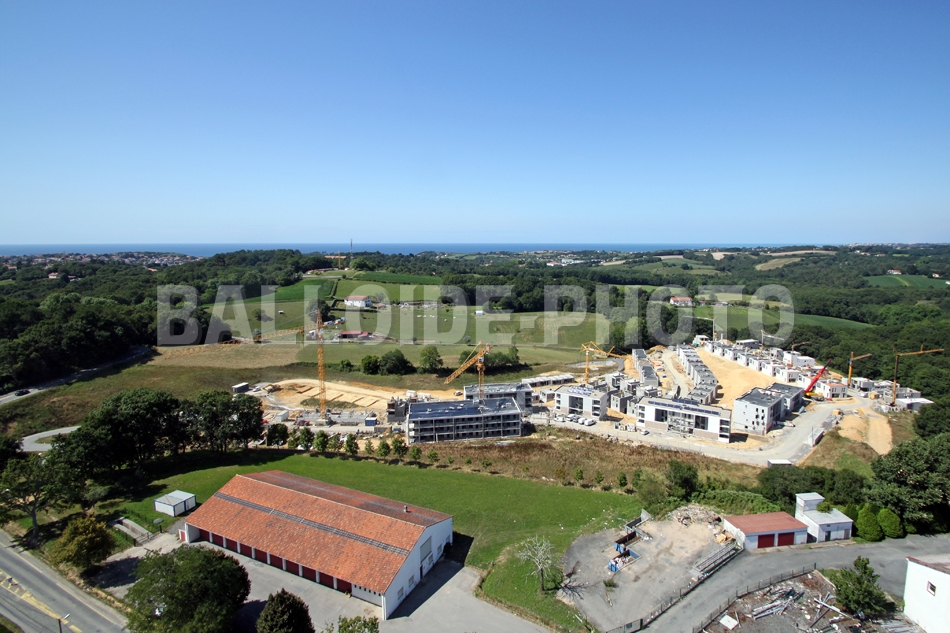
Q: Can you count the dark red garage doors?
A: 12